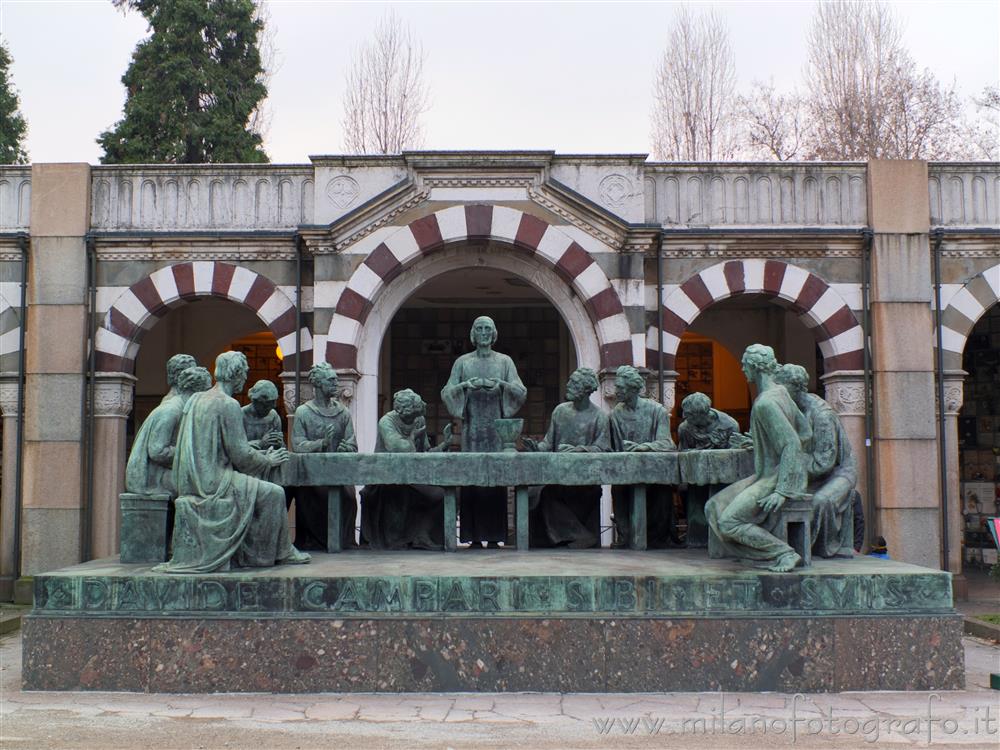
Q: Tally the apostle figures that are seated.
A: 11